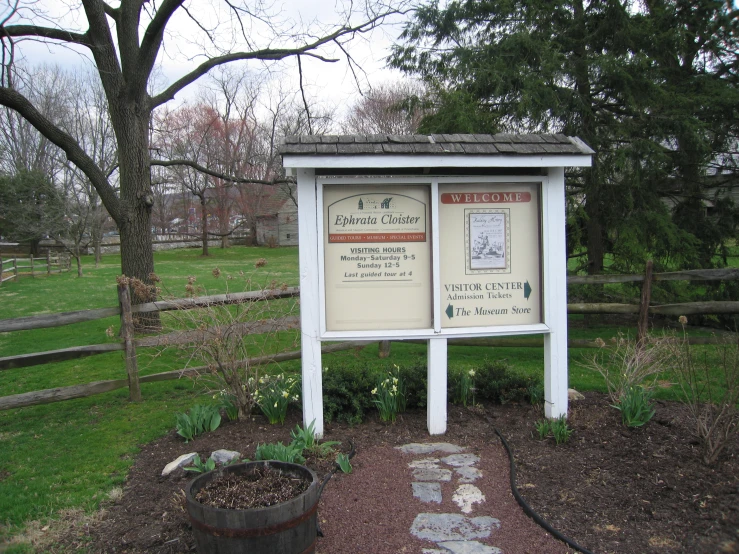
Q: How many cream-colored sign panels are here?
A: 2